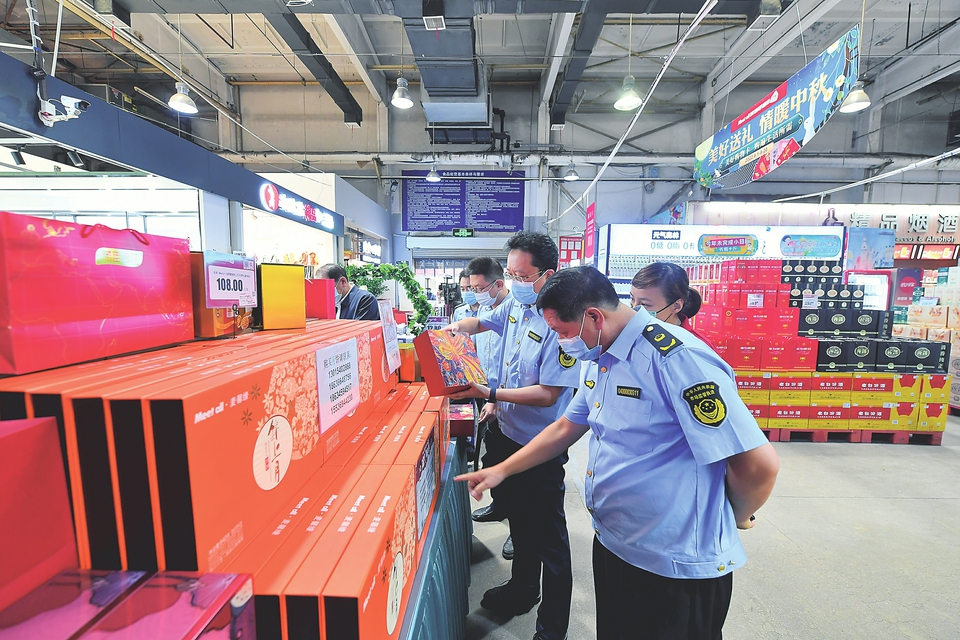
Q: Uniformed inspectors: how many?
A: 4